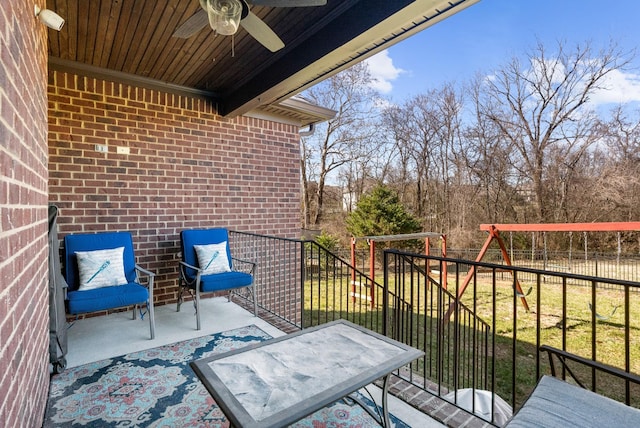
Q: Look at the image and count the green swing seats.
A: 2